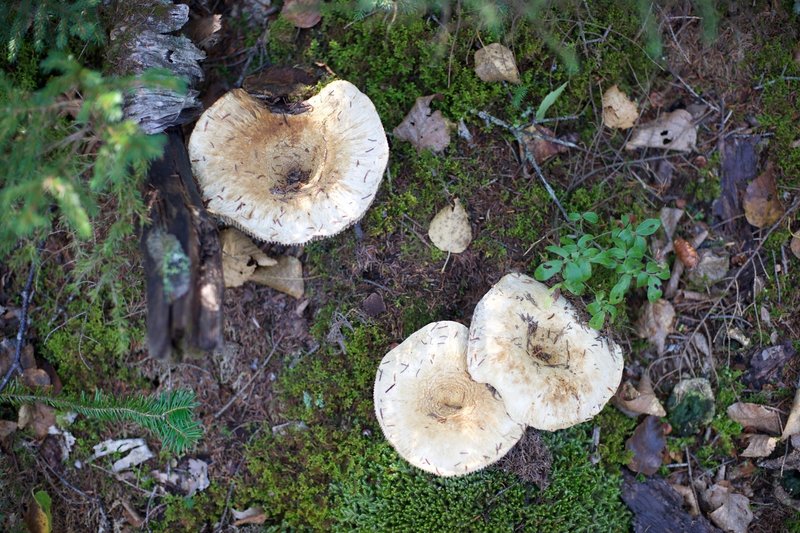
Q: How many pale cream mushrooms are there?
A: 3